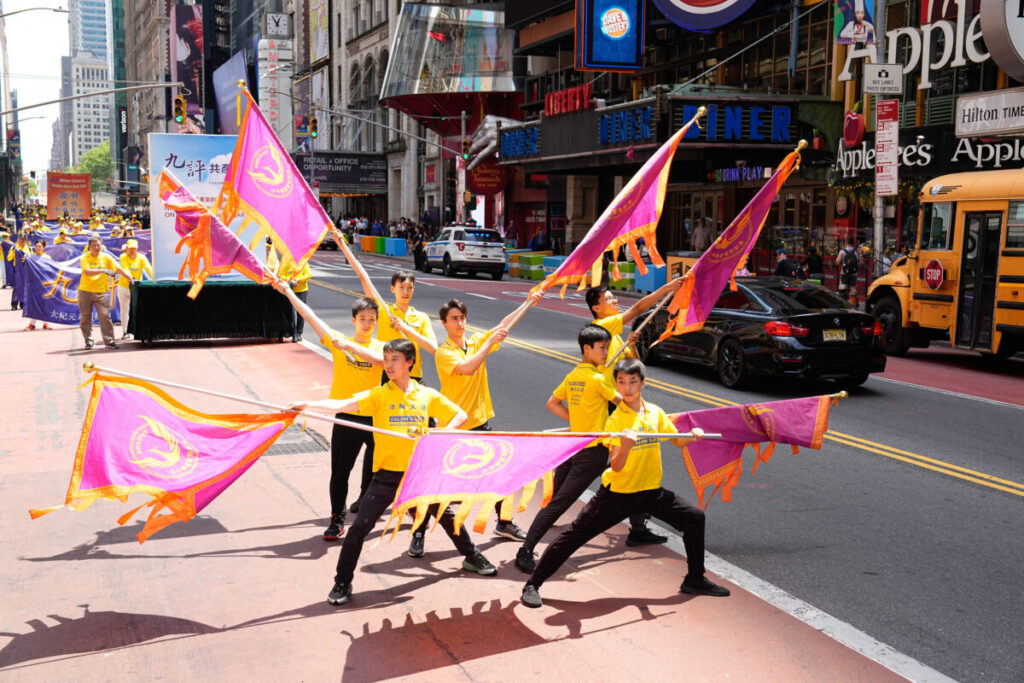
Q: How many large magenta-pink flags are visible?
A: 7